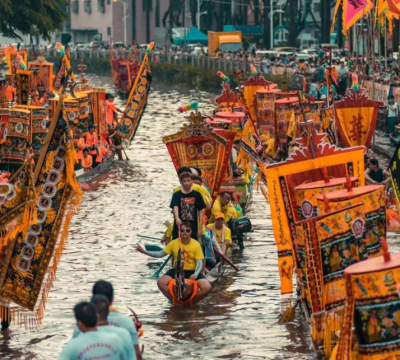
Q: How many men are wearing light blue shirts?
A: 3